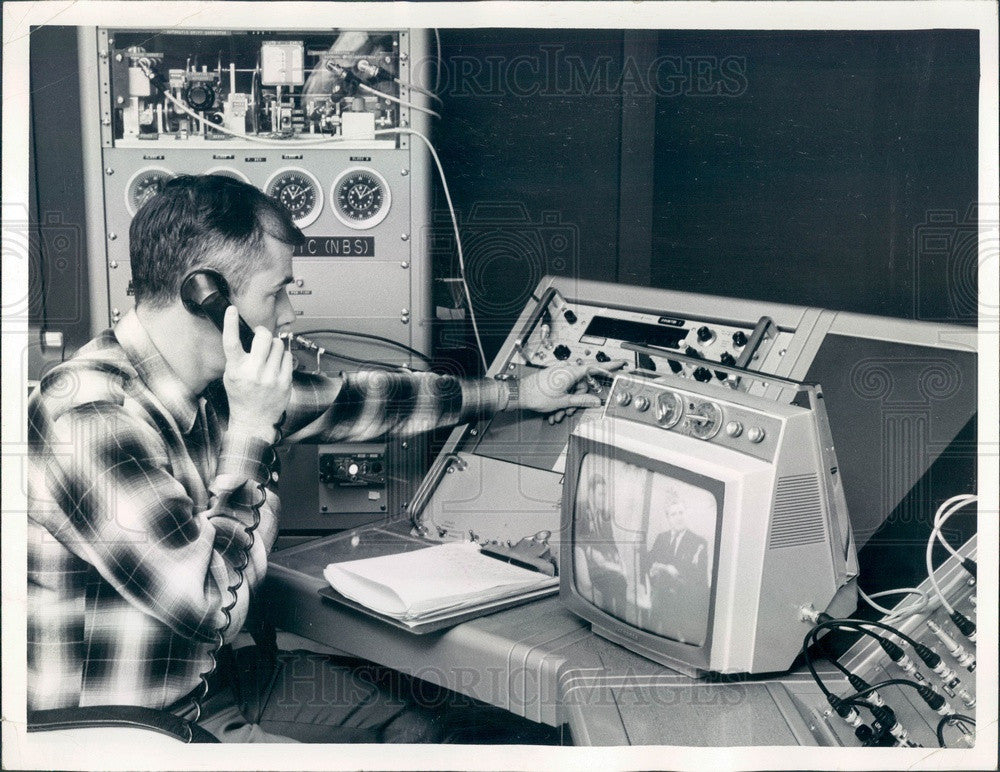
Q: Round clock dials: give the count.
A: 4